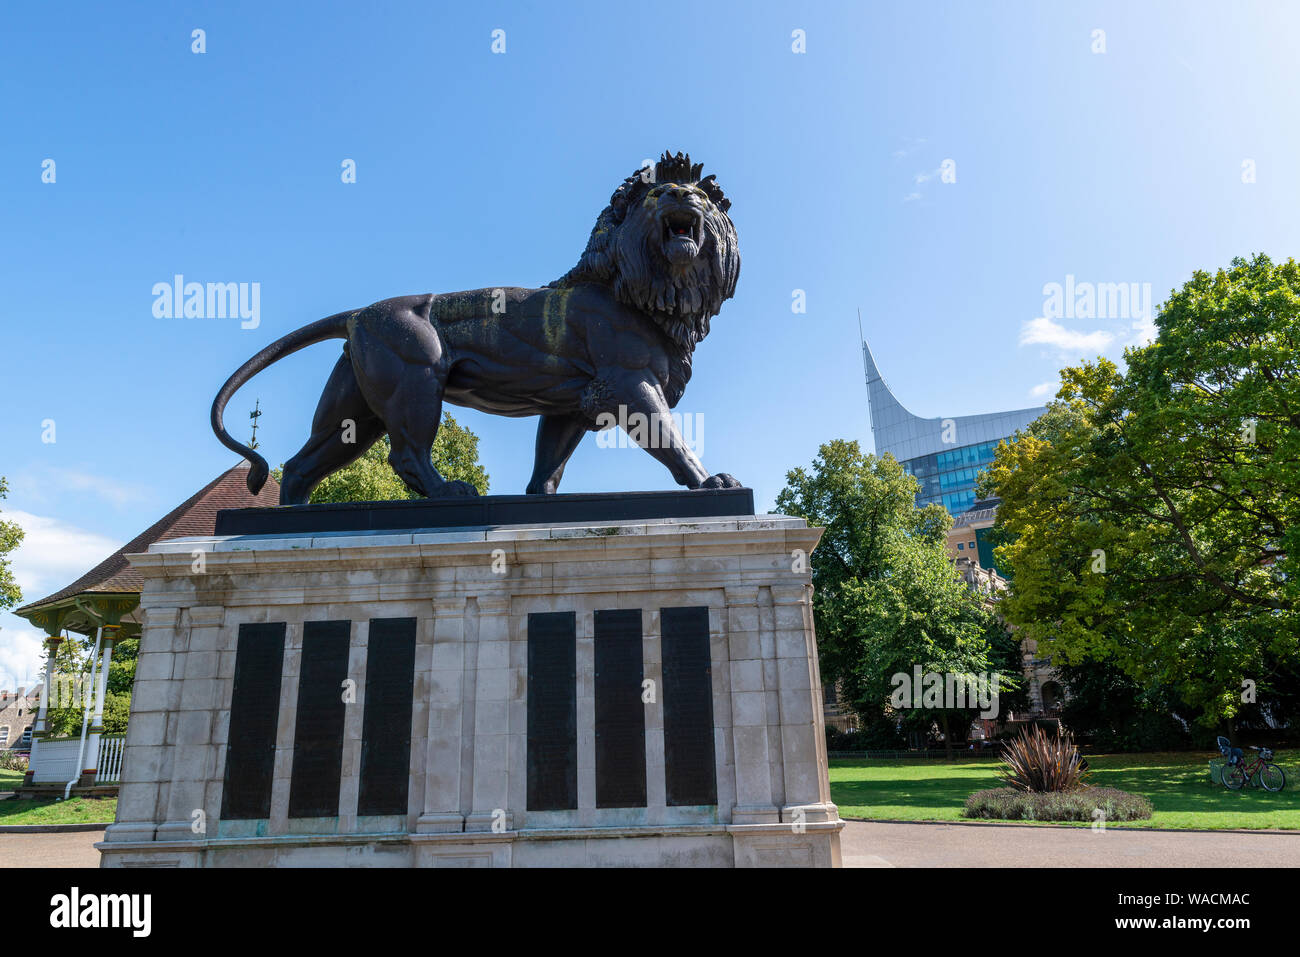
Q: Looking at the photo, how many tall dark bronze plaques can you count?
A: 6